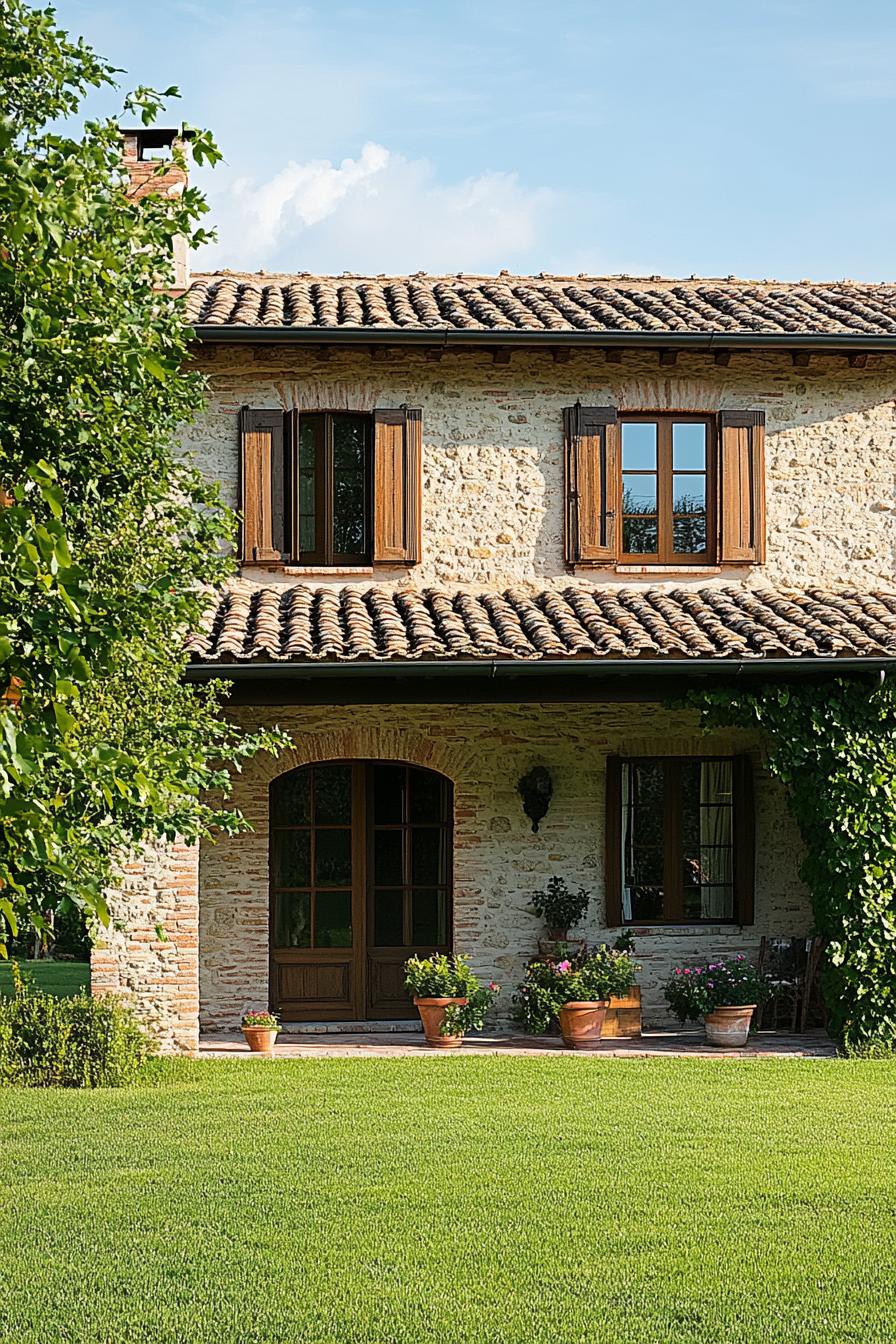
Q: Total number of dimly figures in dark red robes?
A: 0